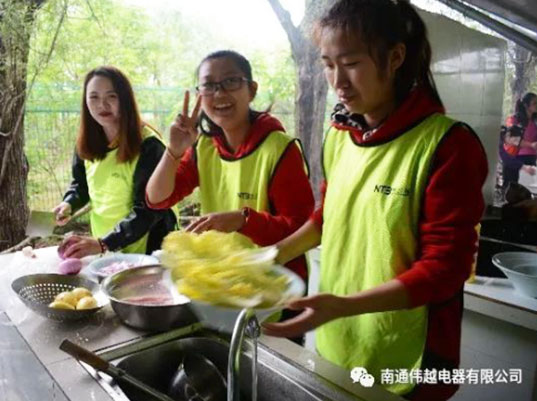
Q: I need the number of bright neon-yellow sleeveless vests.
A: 3